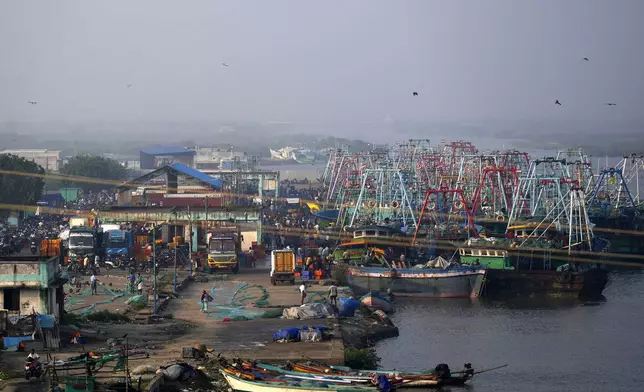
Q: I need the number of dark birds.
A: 7